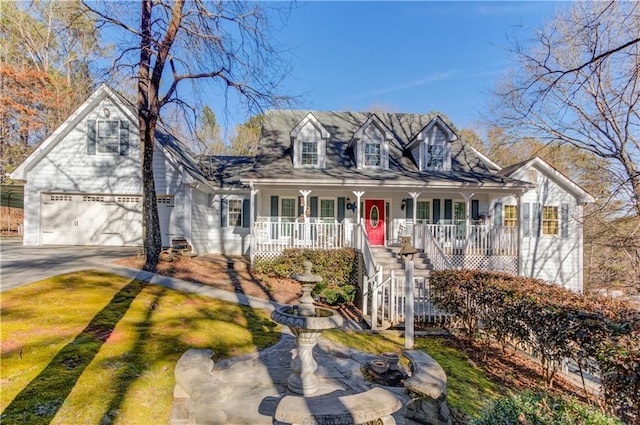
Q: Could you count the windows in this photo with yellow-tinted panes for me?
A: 2